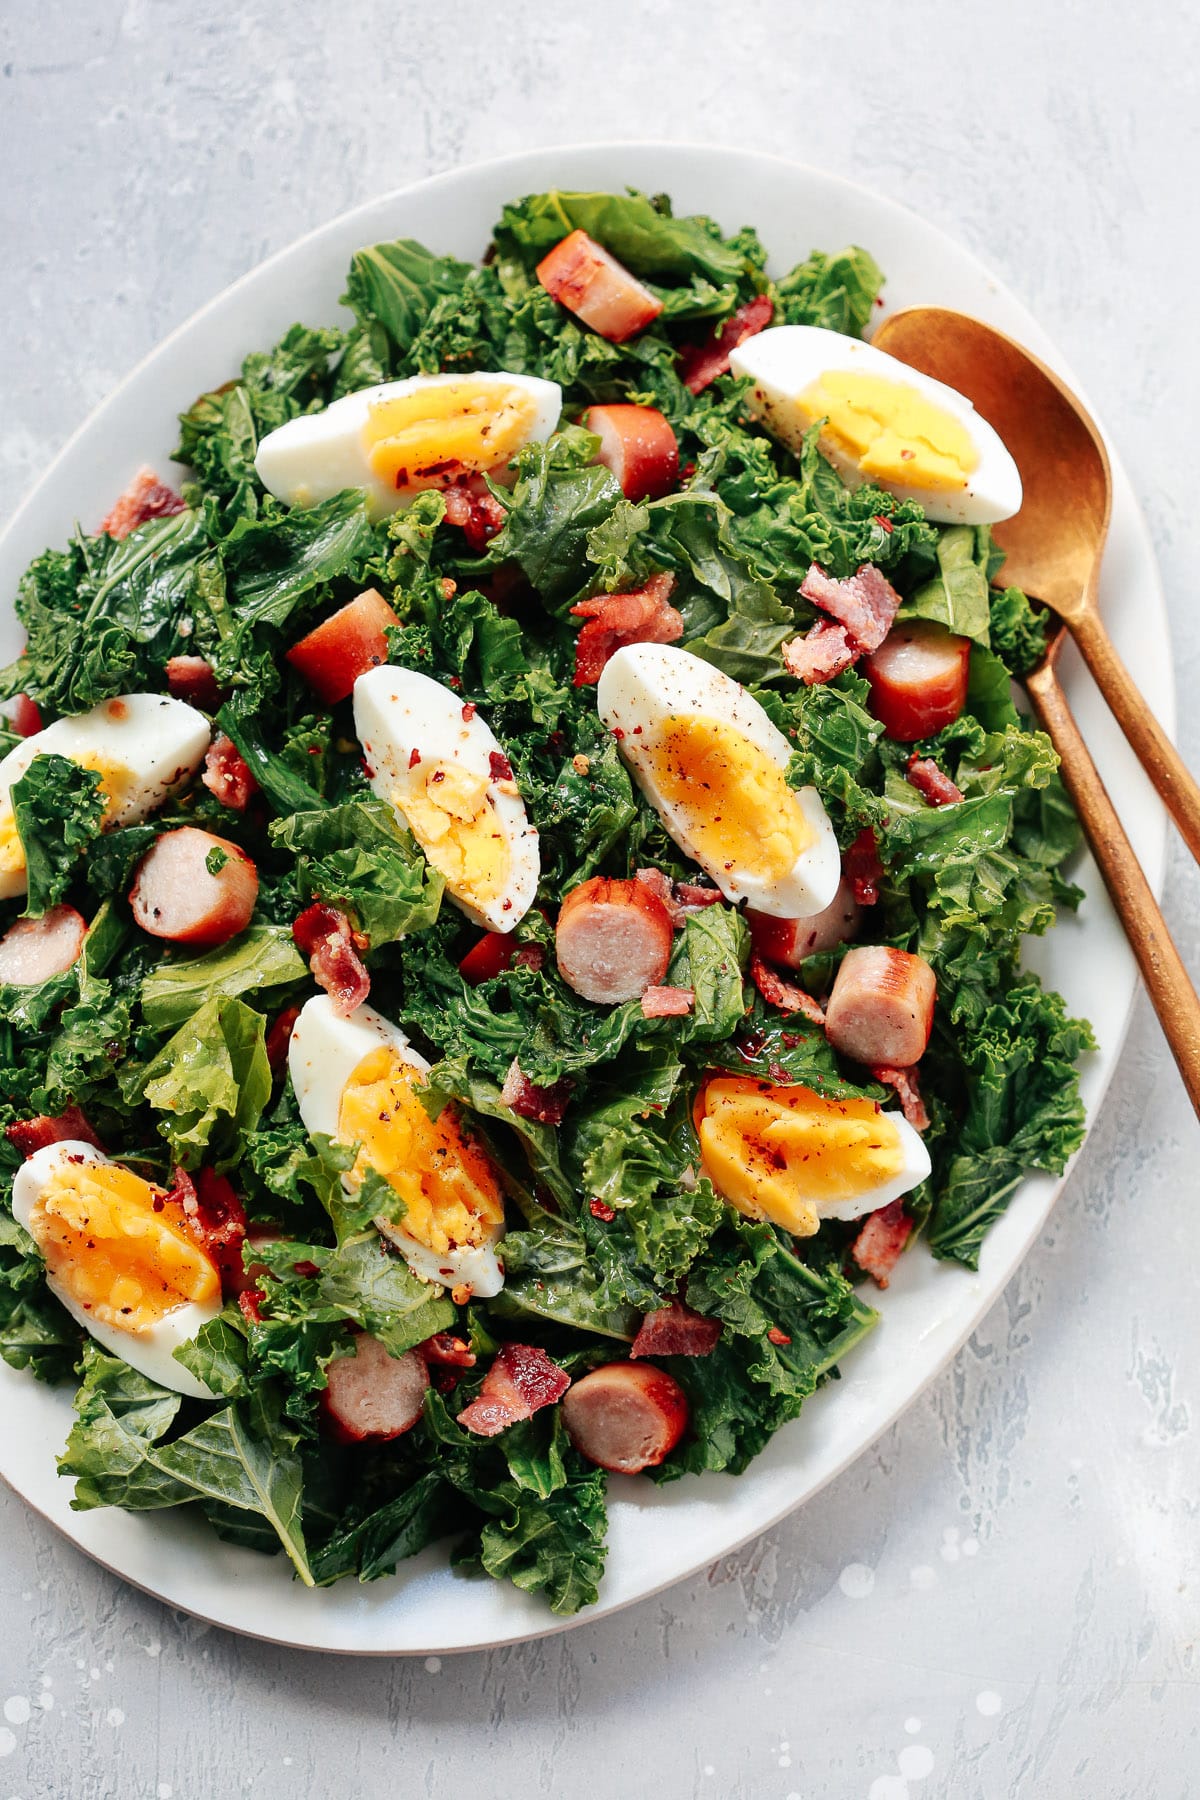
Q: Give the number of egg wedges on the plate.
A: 8